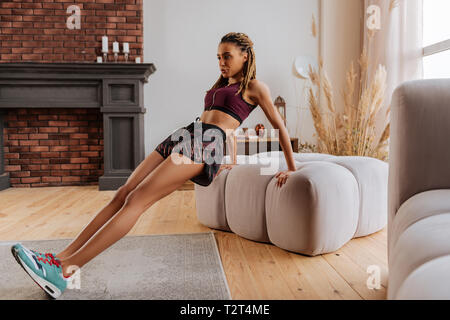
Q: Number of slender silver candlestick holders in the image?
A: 3